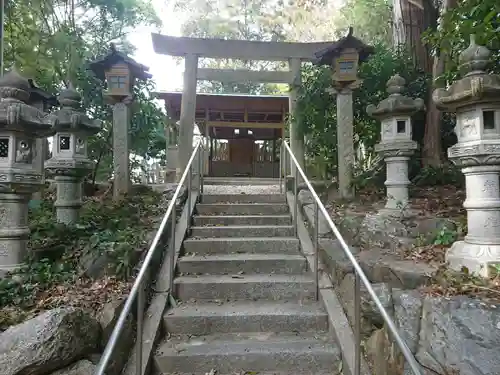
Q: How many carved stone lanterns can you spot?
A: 4